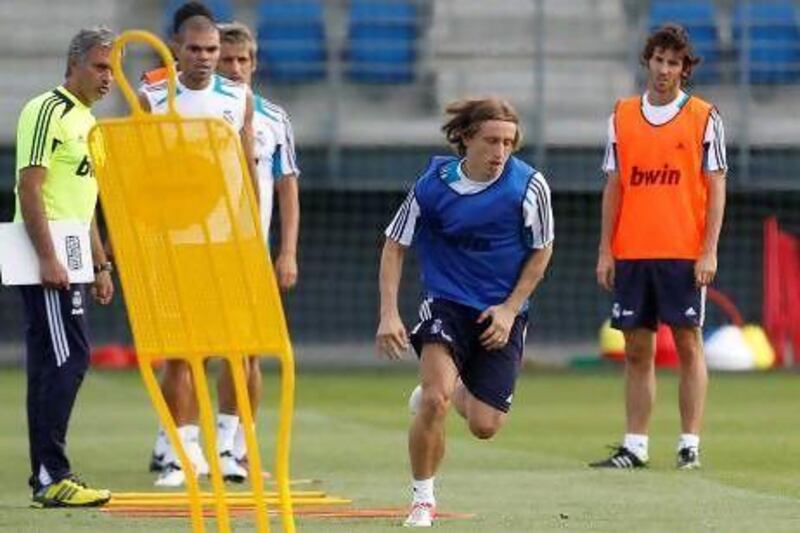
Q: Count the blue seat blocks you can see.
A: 5